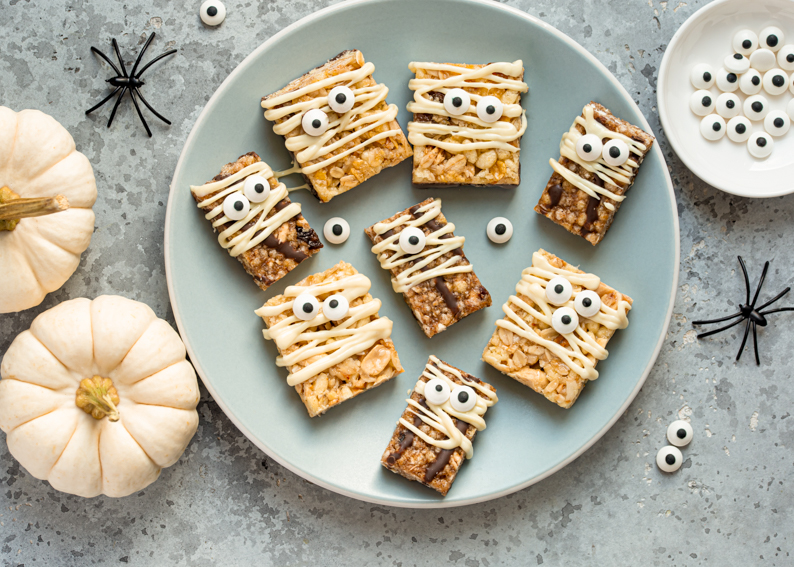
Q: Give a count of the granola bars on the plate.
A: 8